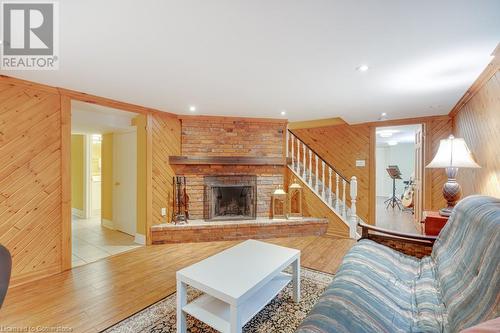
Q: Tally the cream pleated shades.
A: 1